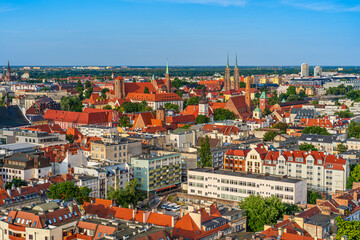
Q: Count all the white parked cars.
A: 3